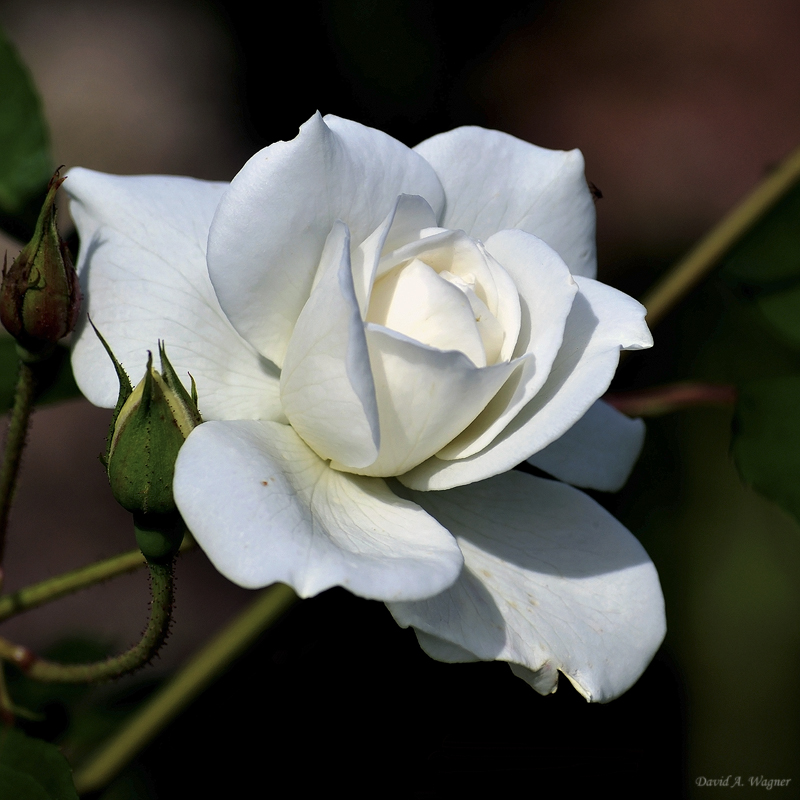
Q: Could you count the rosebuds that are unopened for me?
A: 2